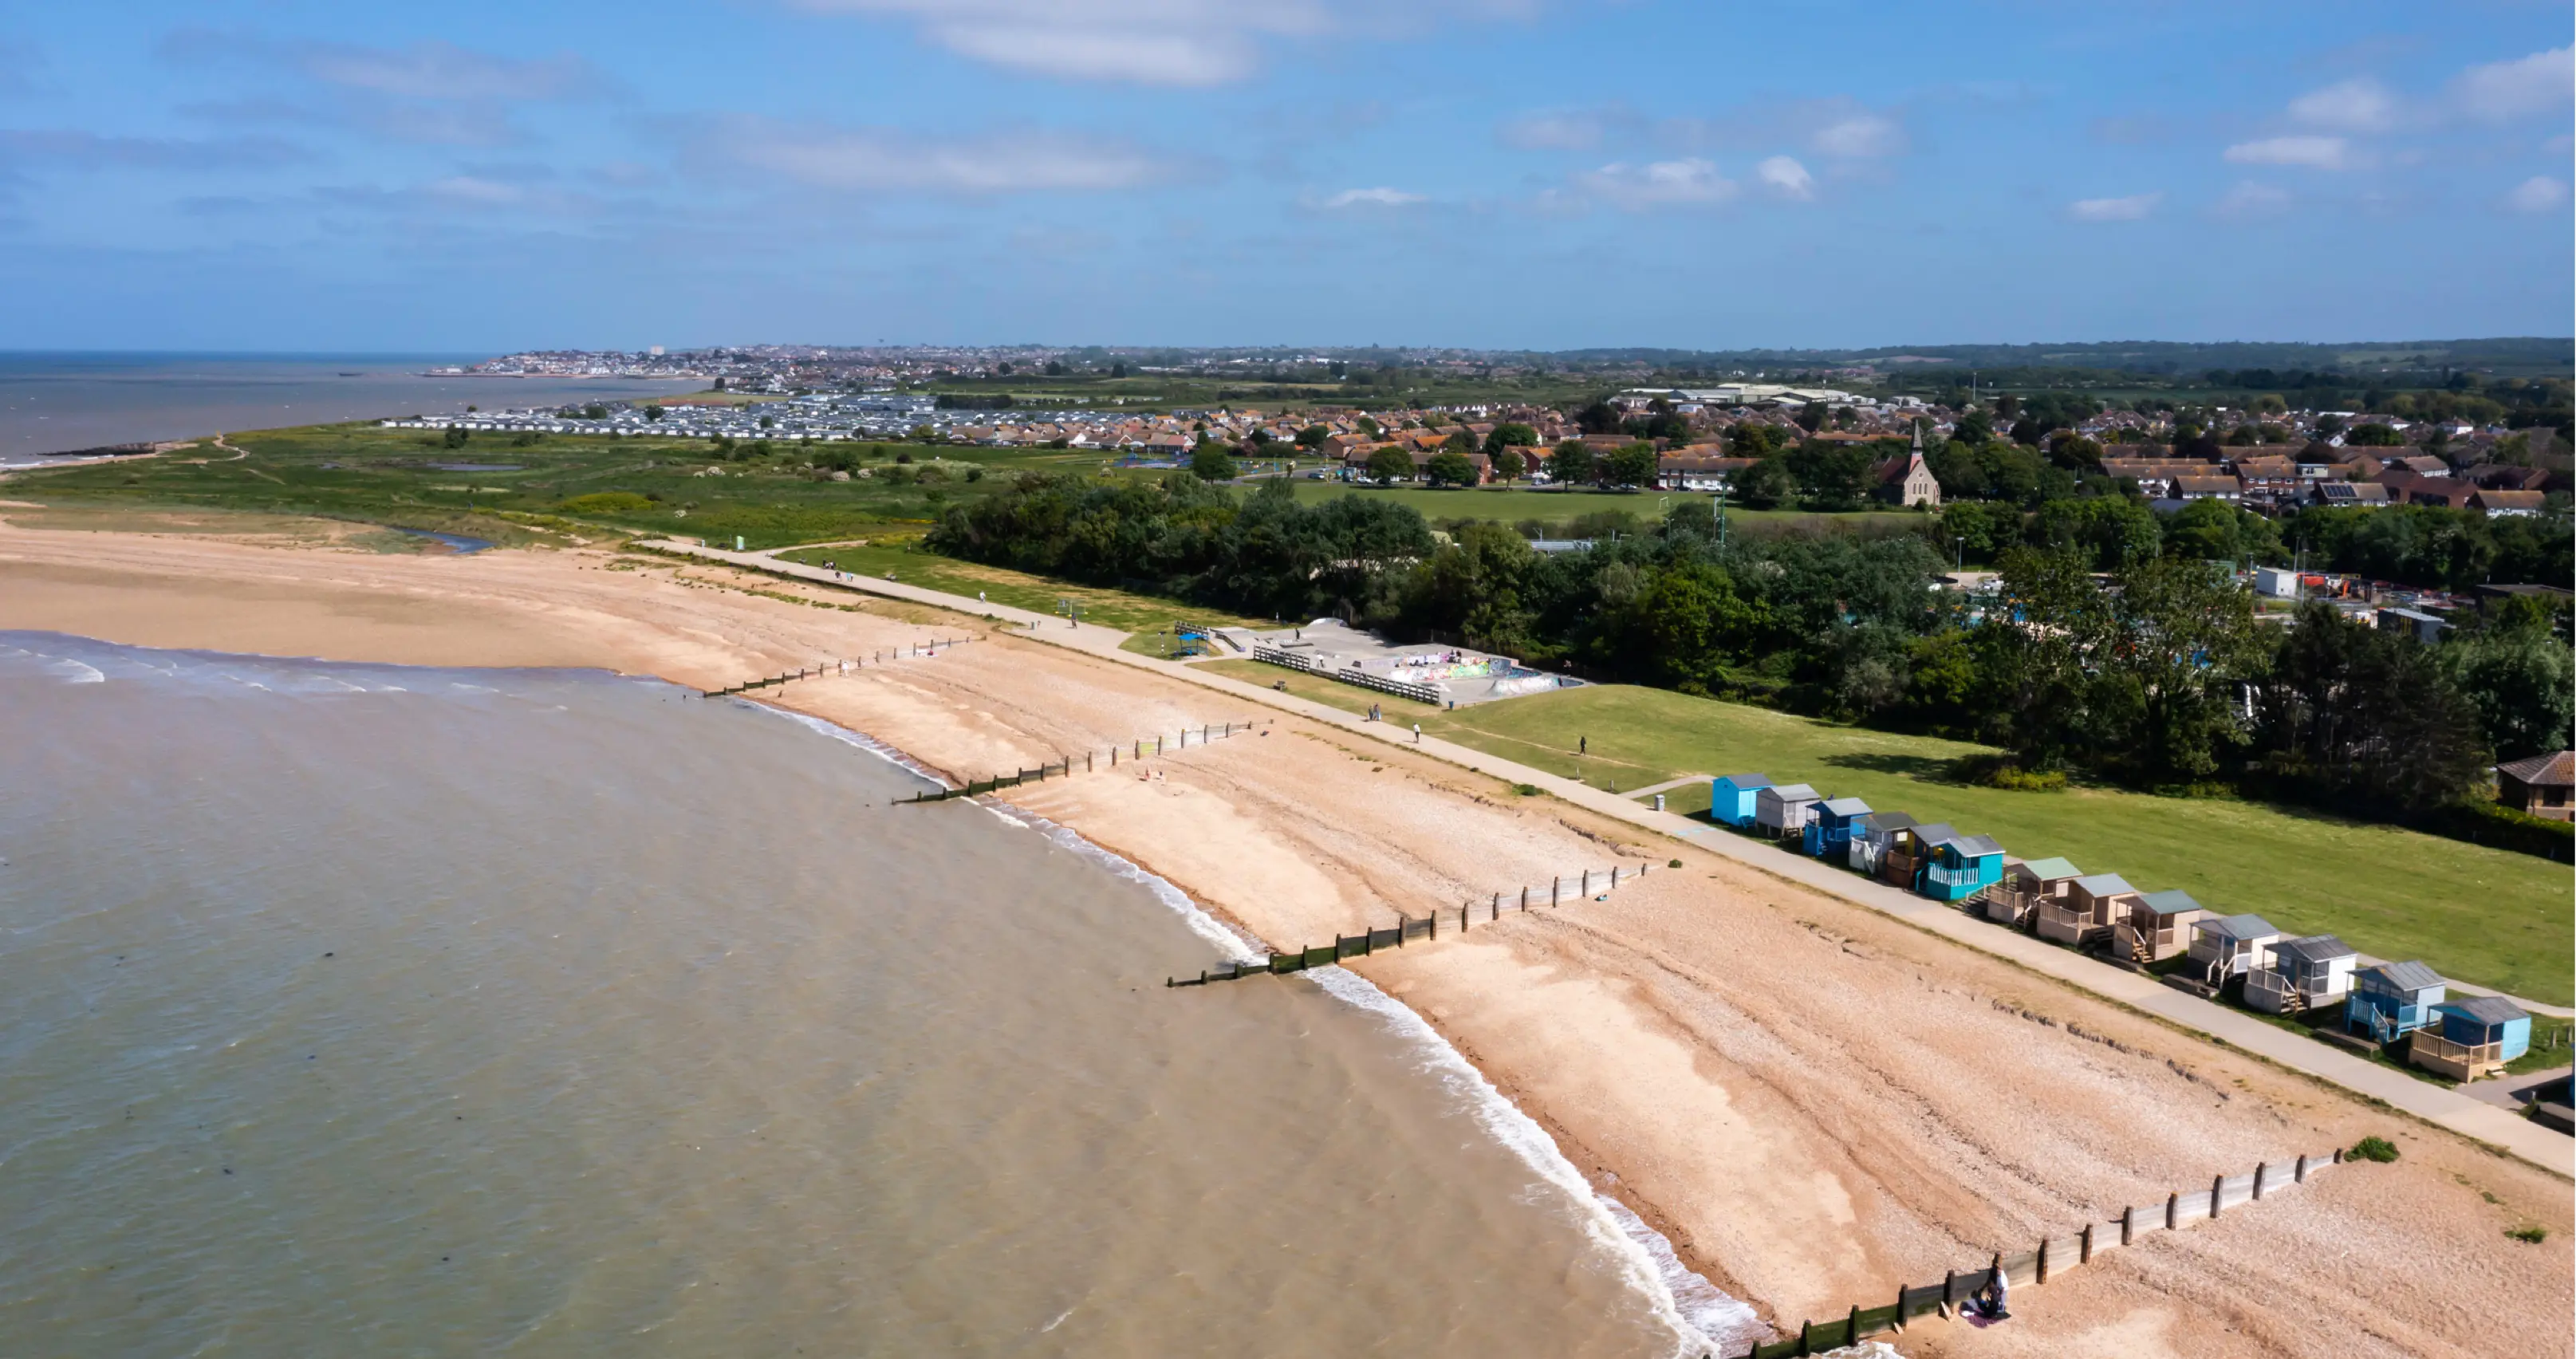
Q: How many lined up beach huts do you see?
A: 13